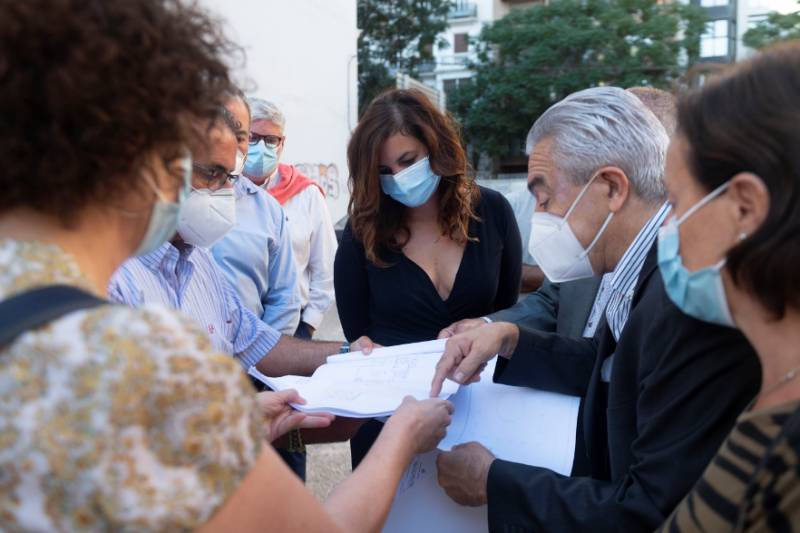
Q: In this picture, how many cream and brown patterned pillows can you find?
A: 0